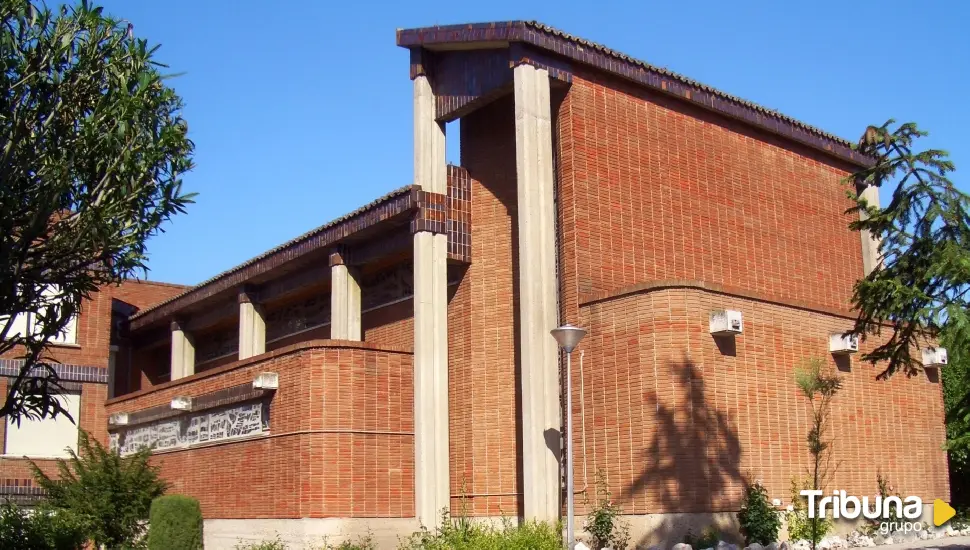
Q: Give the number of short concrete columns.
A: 3